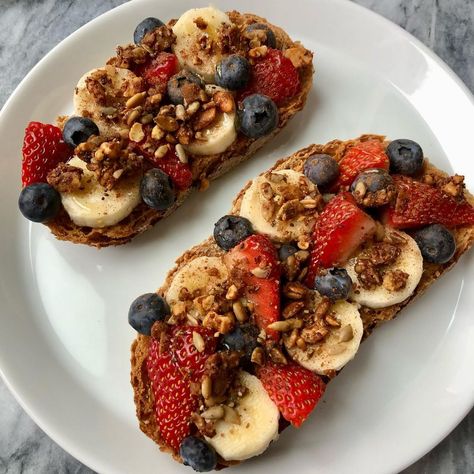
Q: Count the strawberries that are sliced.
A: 10